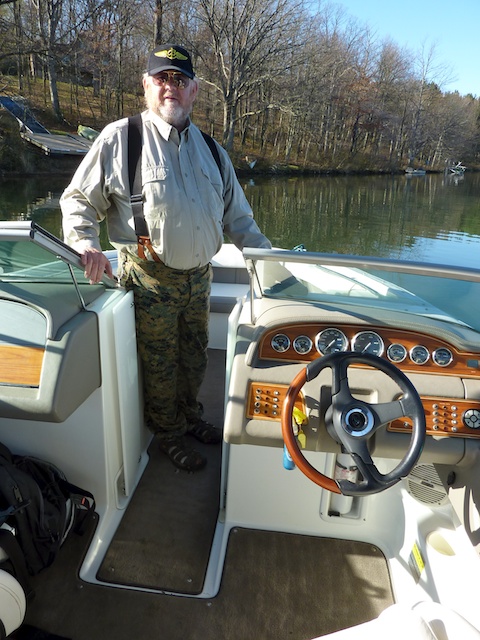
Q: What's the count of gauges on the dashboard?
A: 7